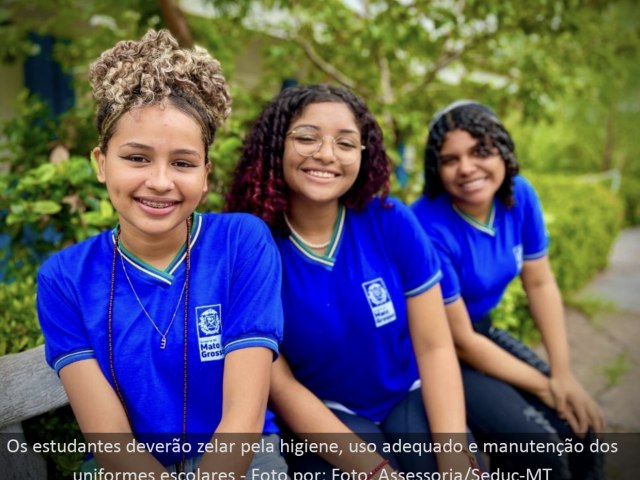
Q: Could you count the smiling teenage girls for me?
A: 3